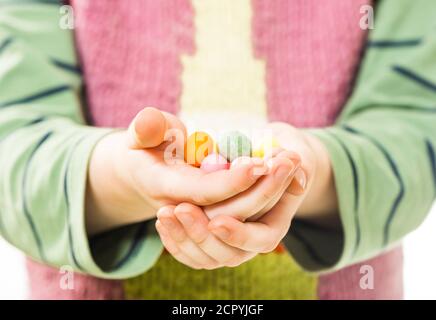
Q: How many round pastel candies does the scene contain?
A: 4